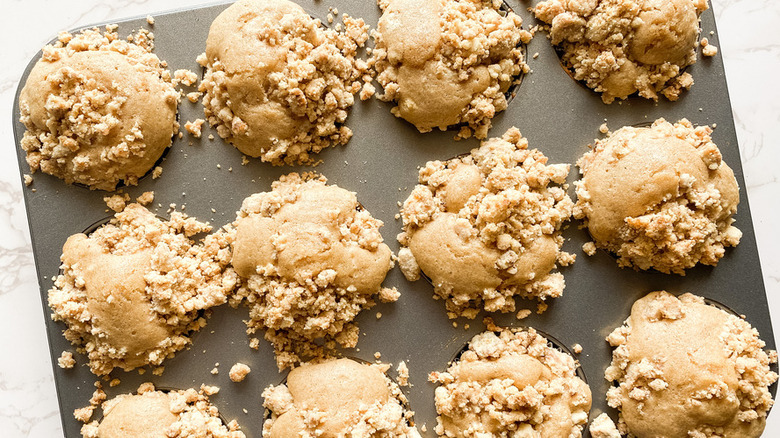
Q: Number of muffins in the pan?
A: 12